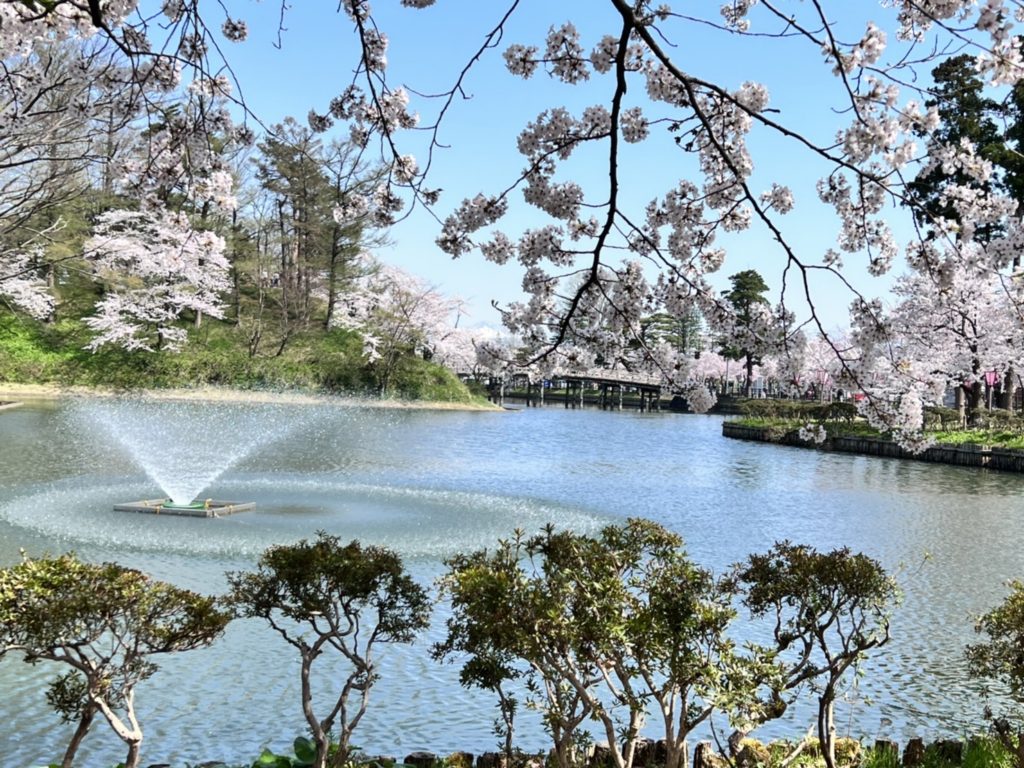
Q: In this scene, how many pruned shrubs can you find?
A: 5